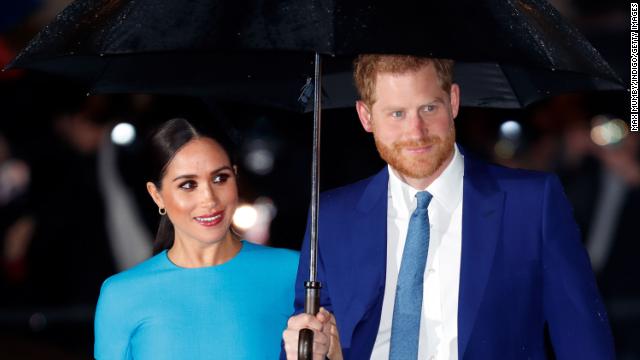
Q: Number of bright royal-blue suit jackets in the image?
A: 1